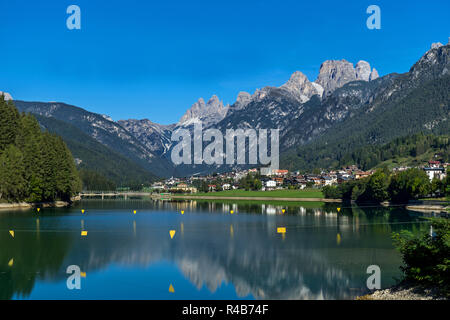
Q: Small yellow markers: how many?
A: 11